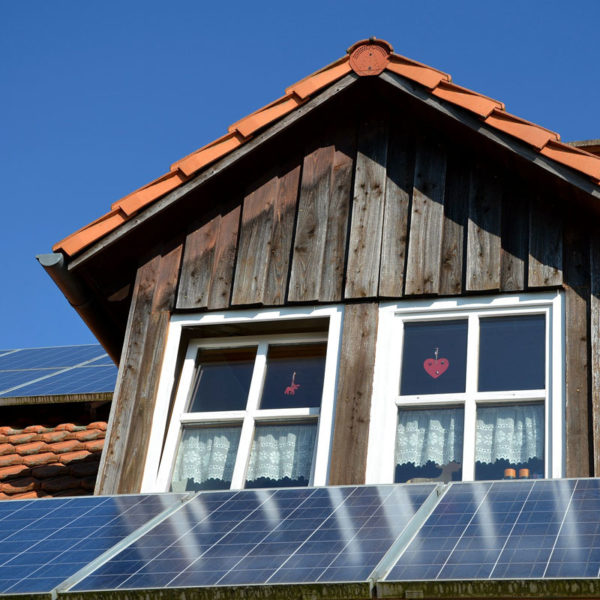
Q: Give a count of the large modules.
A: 3